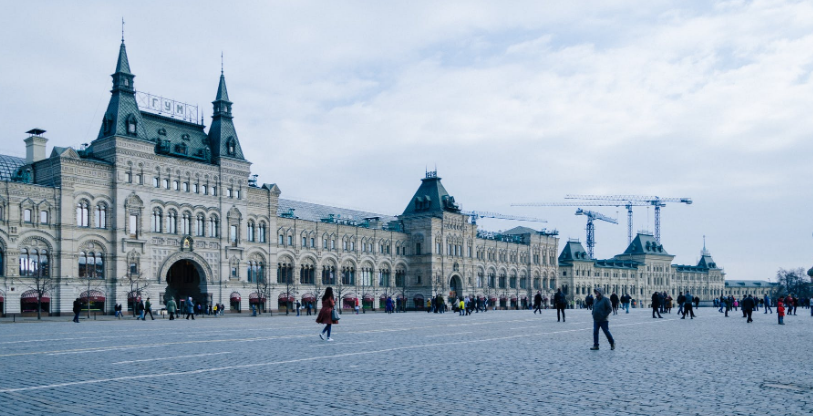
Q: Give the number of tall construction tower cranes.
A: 4